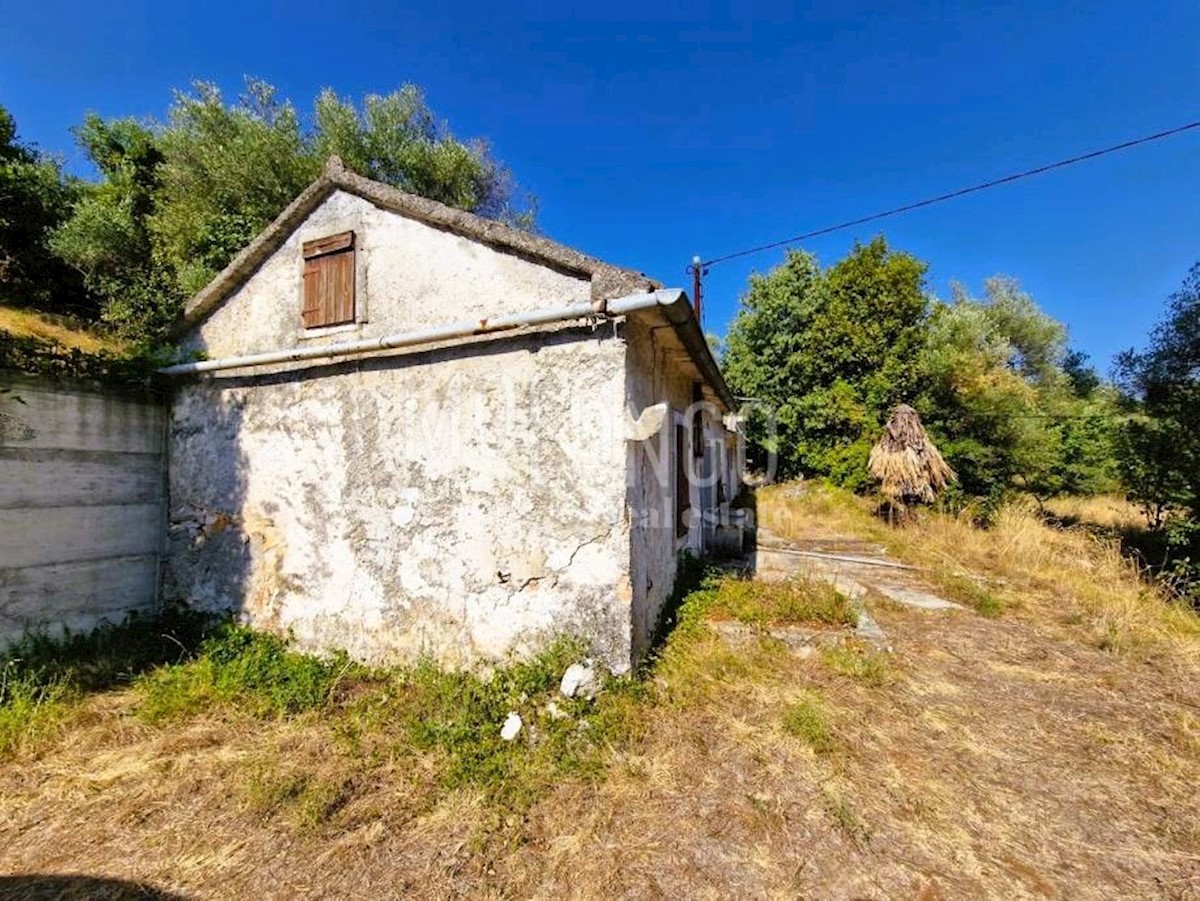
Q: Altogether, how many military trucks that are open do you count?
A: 0